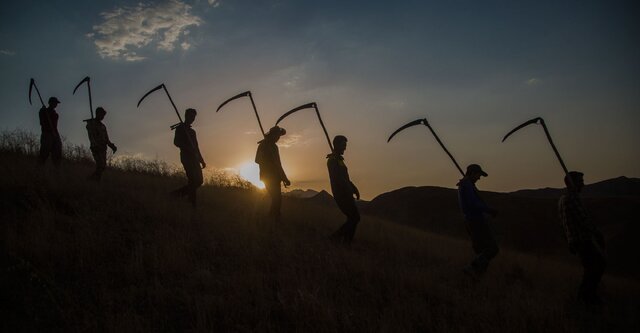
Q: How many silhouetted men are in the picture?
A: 7